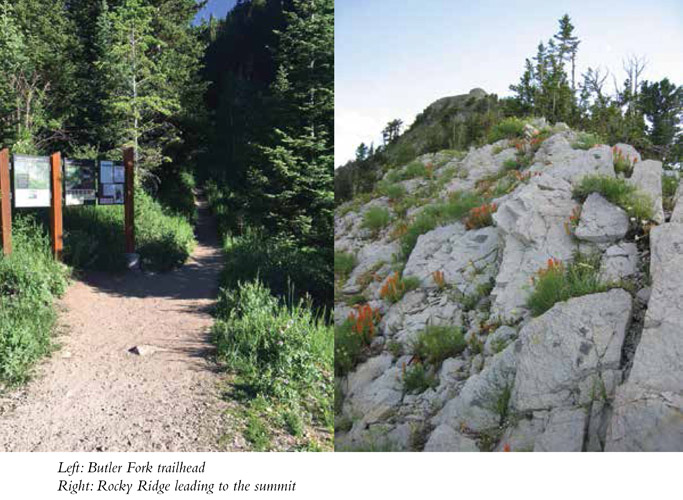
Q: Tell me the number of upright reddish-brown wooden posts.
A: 3